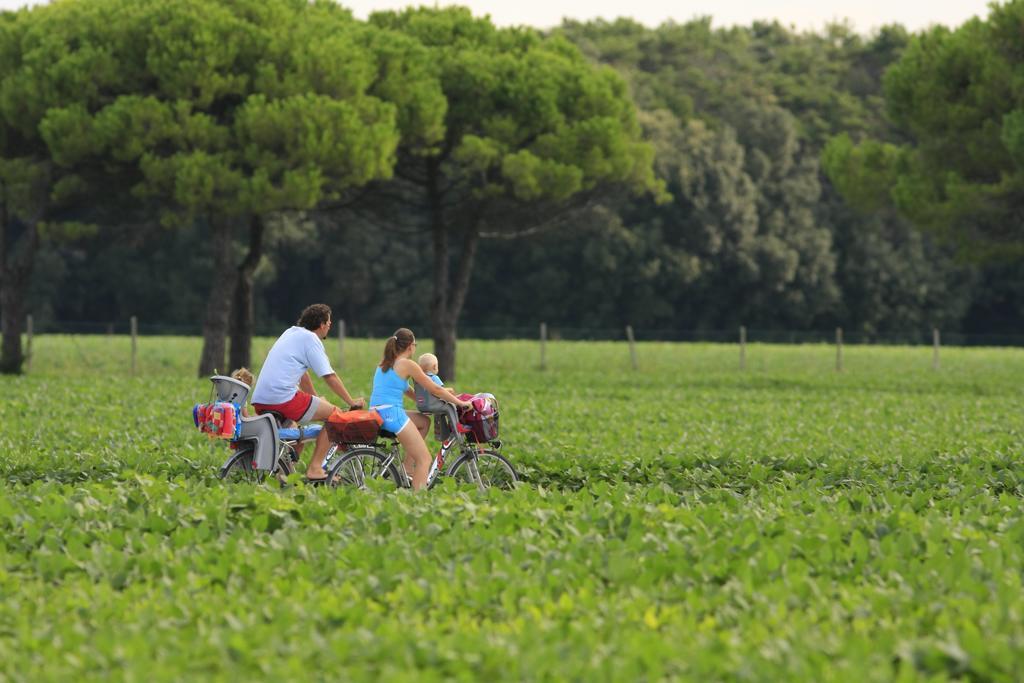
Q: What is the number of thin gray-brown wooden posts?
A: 8